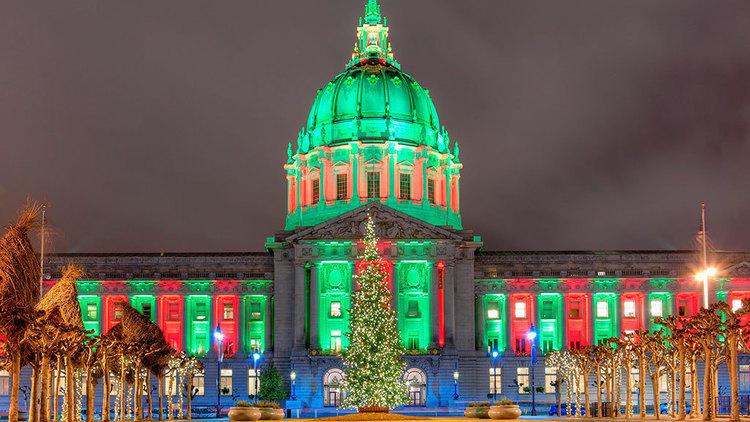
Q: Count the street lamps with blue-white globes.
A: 4